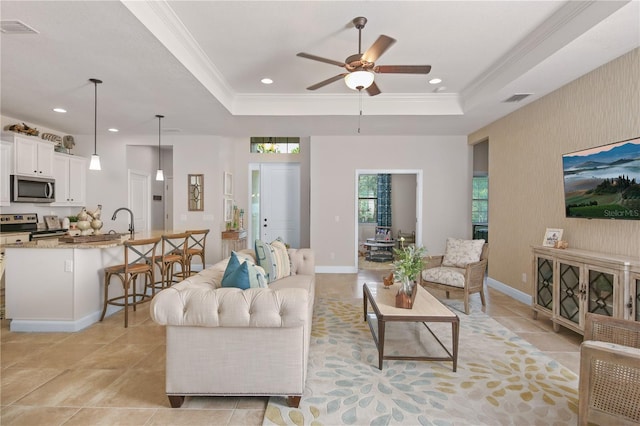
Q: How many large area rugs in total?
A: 1